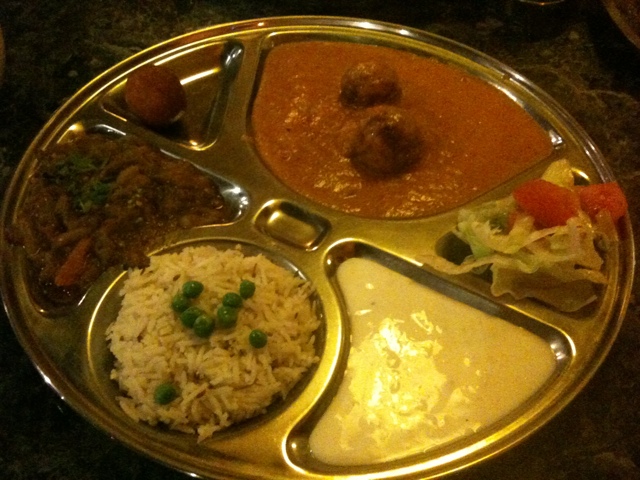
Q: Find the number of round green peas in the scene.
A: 9